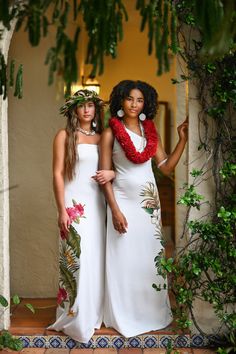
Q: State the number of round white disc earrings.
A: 2